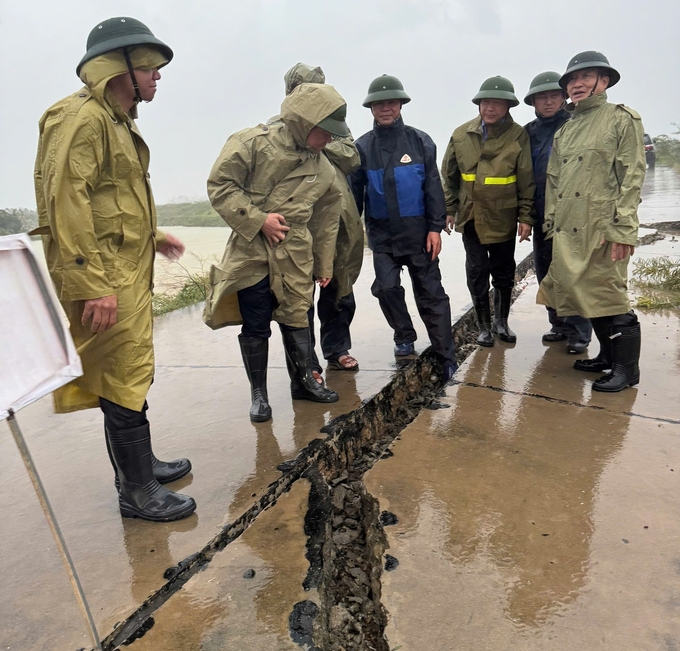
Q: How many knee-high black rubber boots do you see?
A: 8